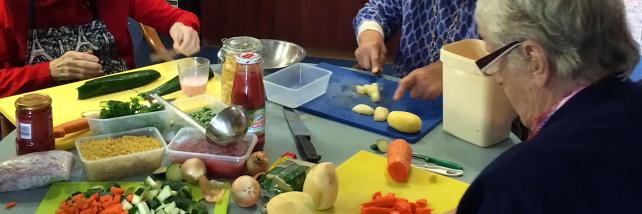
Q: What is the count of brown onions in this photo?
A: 3